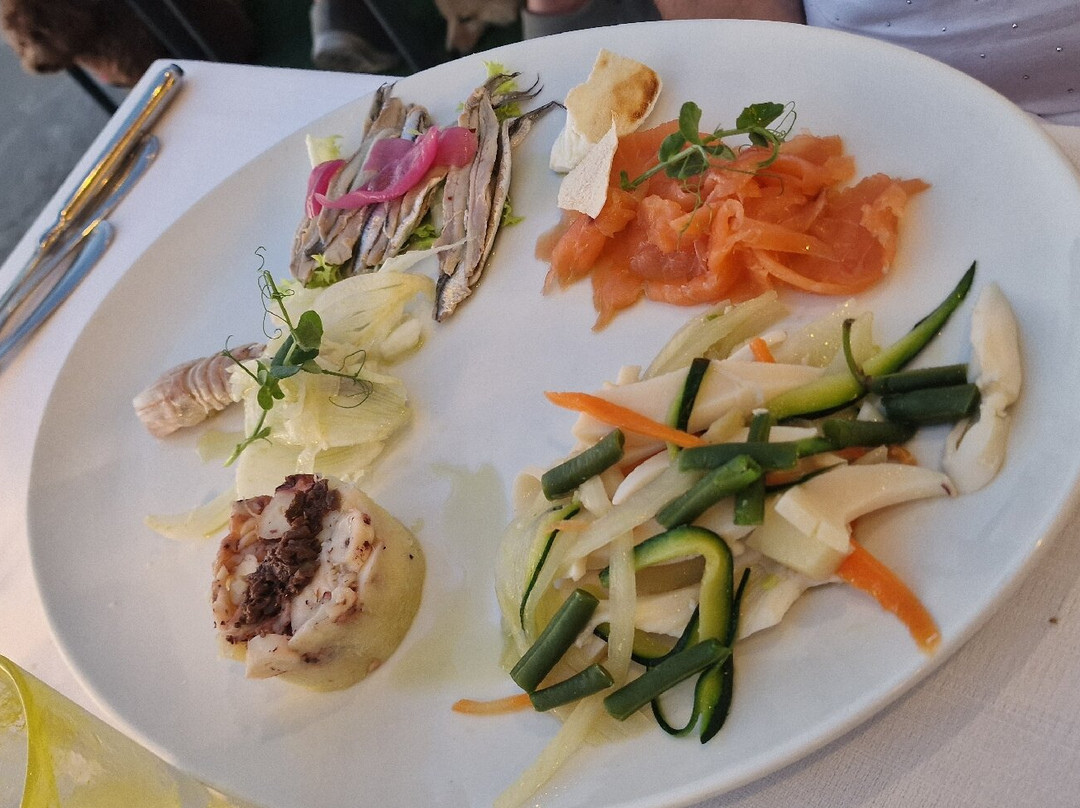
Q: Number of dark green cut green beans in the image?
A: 10